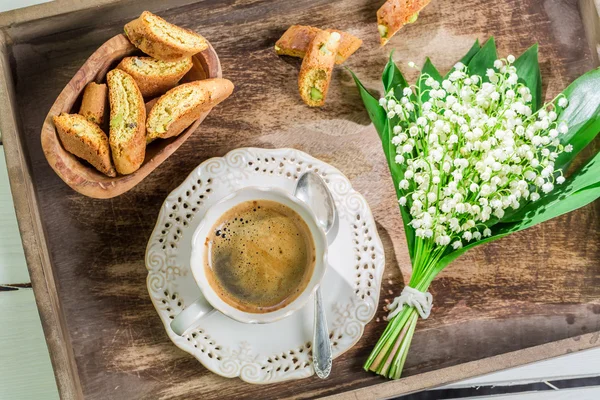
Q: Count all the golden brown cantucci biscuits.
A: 9